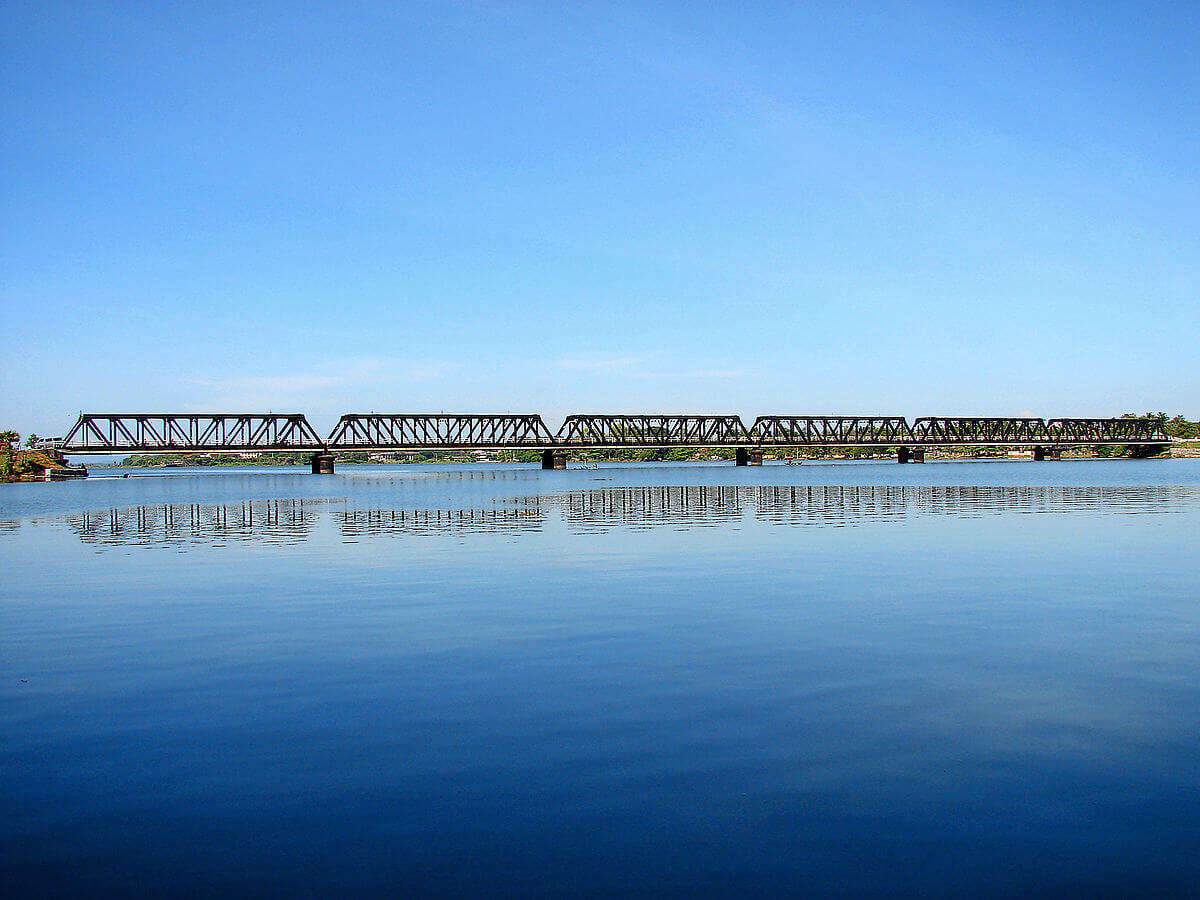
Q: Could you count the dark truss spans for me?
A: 6